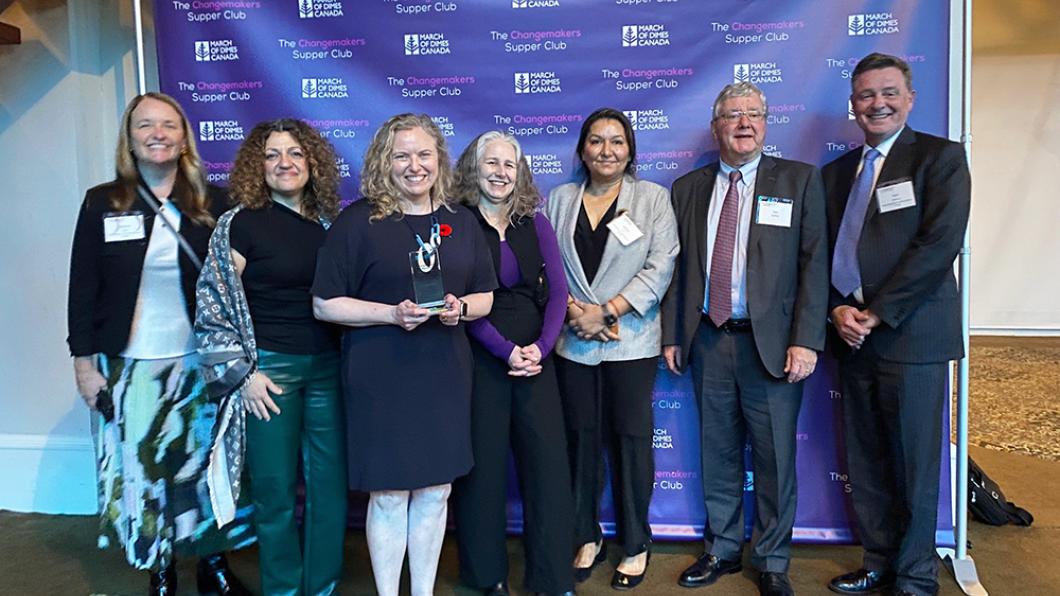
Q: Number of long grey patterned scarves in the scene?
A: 1